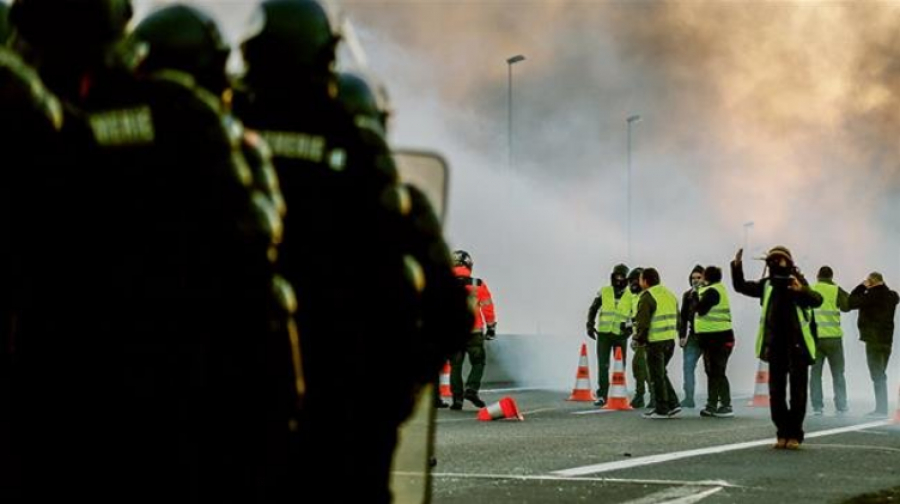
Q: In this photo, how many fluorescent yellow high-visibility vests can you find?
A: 6